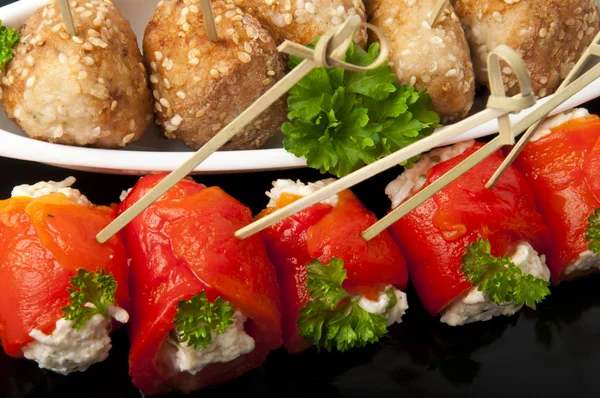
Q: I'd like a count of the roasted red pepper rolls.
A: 5